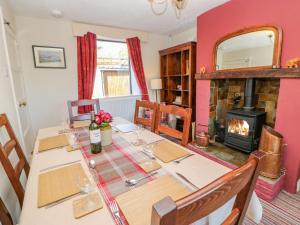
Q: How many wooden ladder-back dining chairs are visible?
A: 6